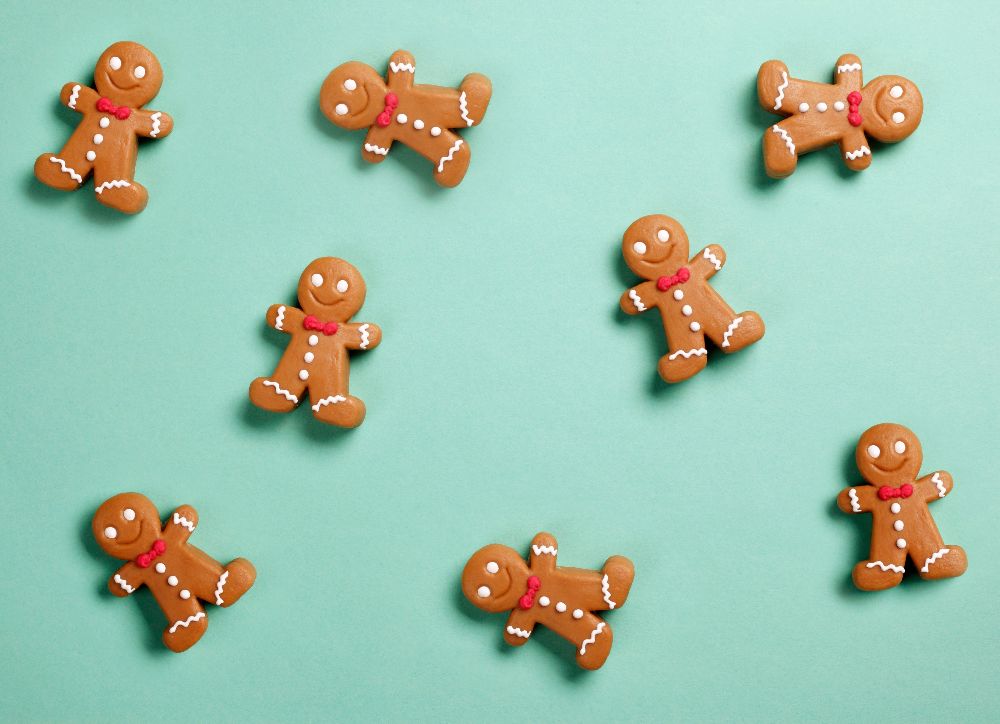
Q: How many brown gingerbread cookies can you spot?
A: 8